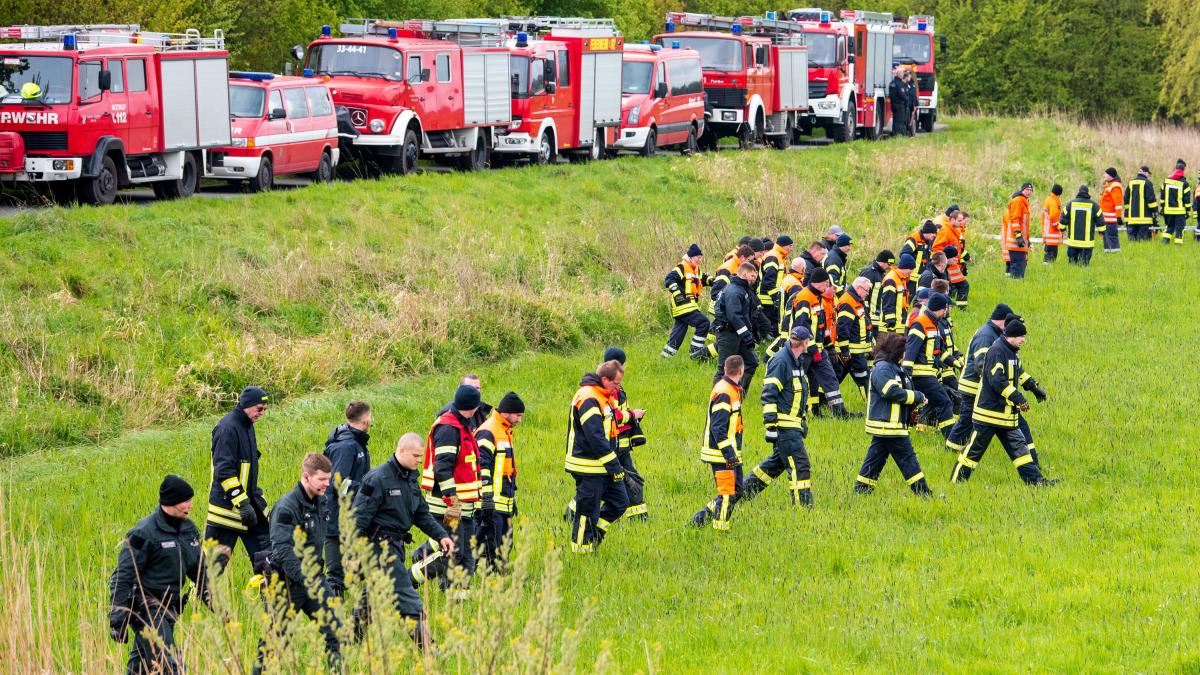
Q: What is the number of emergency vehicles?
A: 8